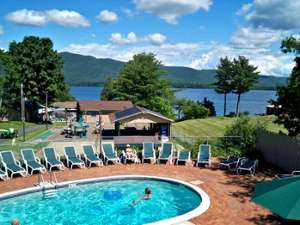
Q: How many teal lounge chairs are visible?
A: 14